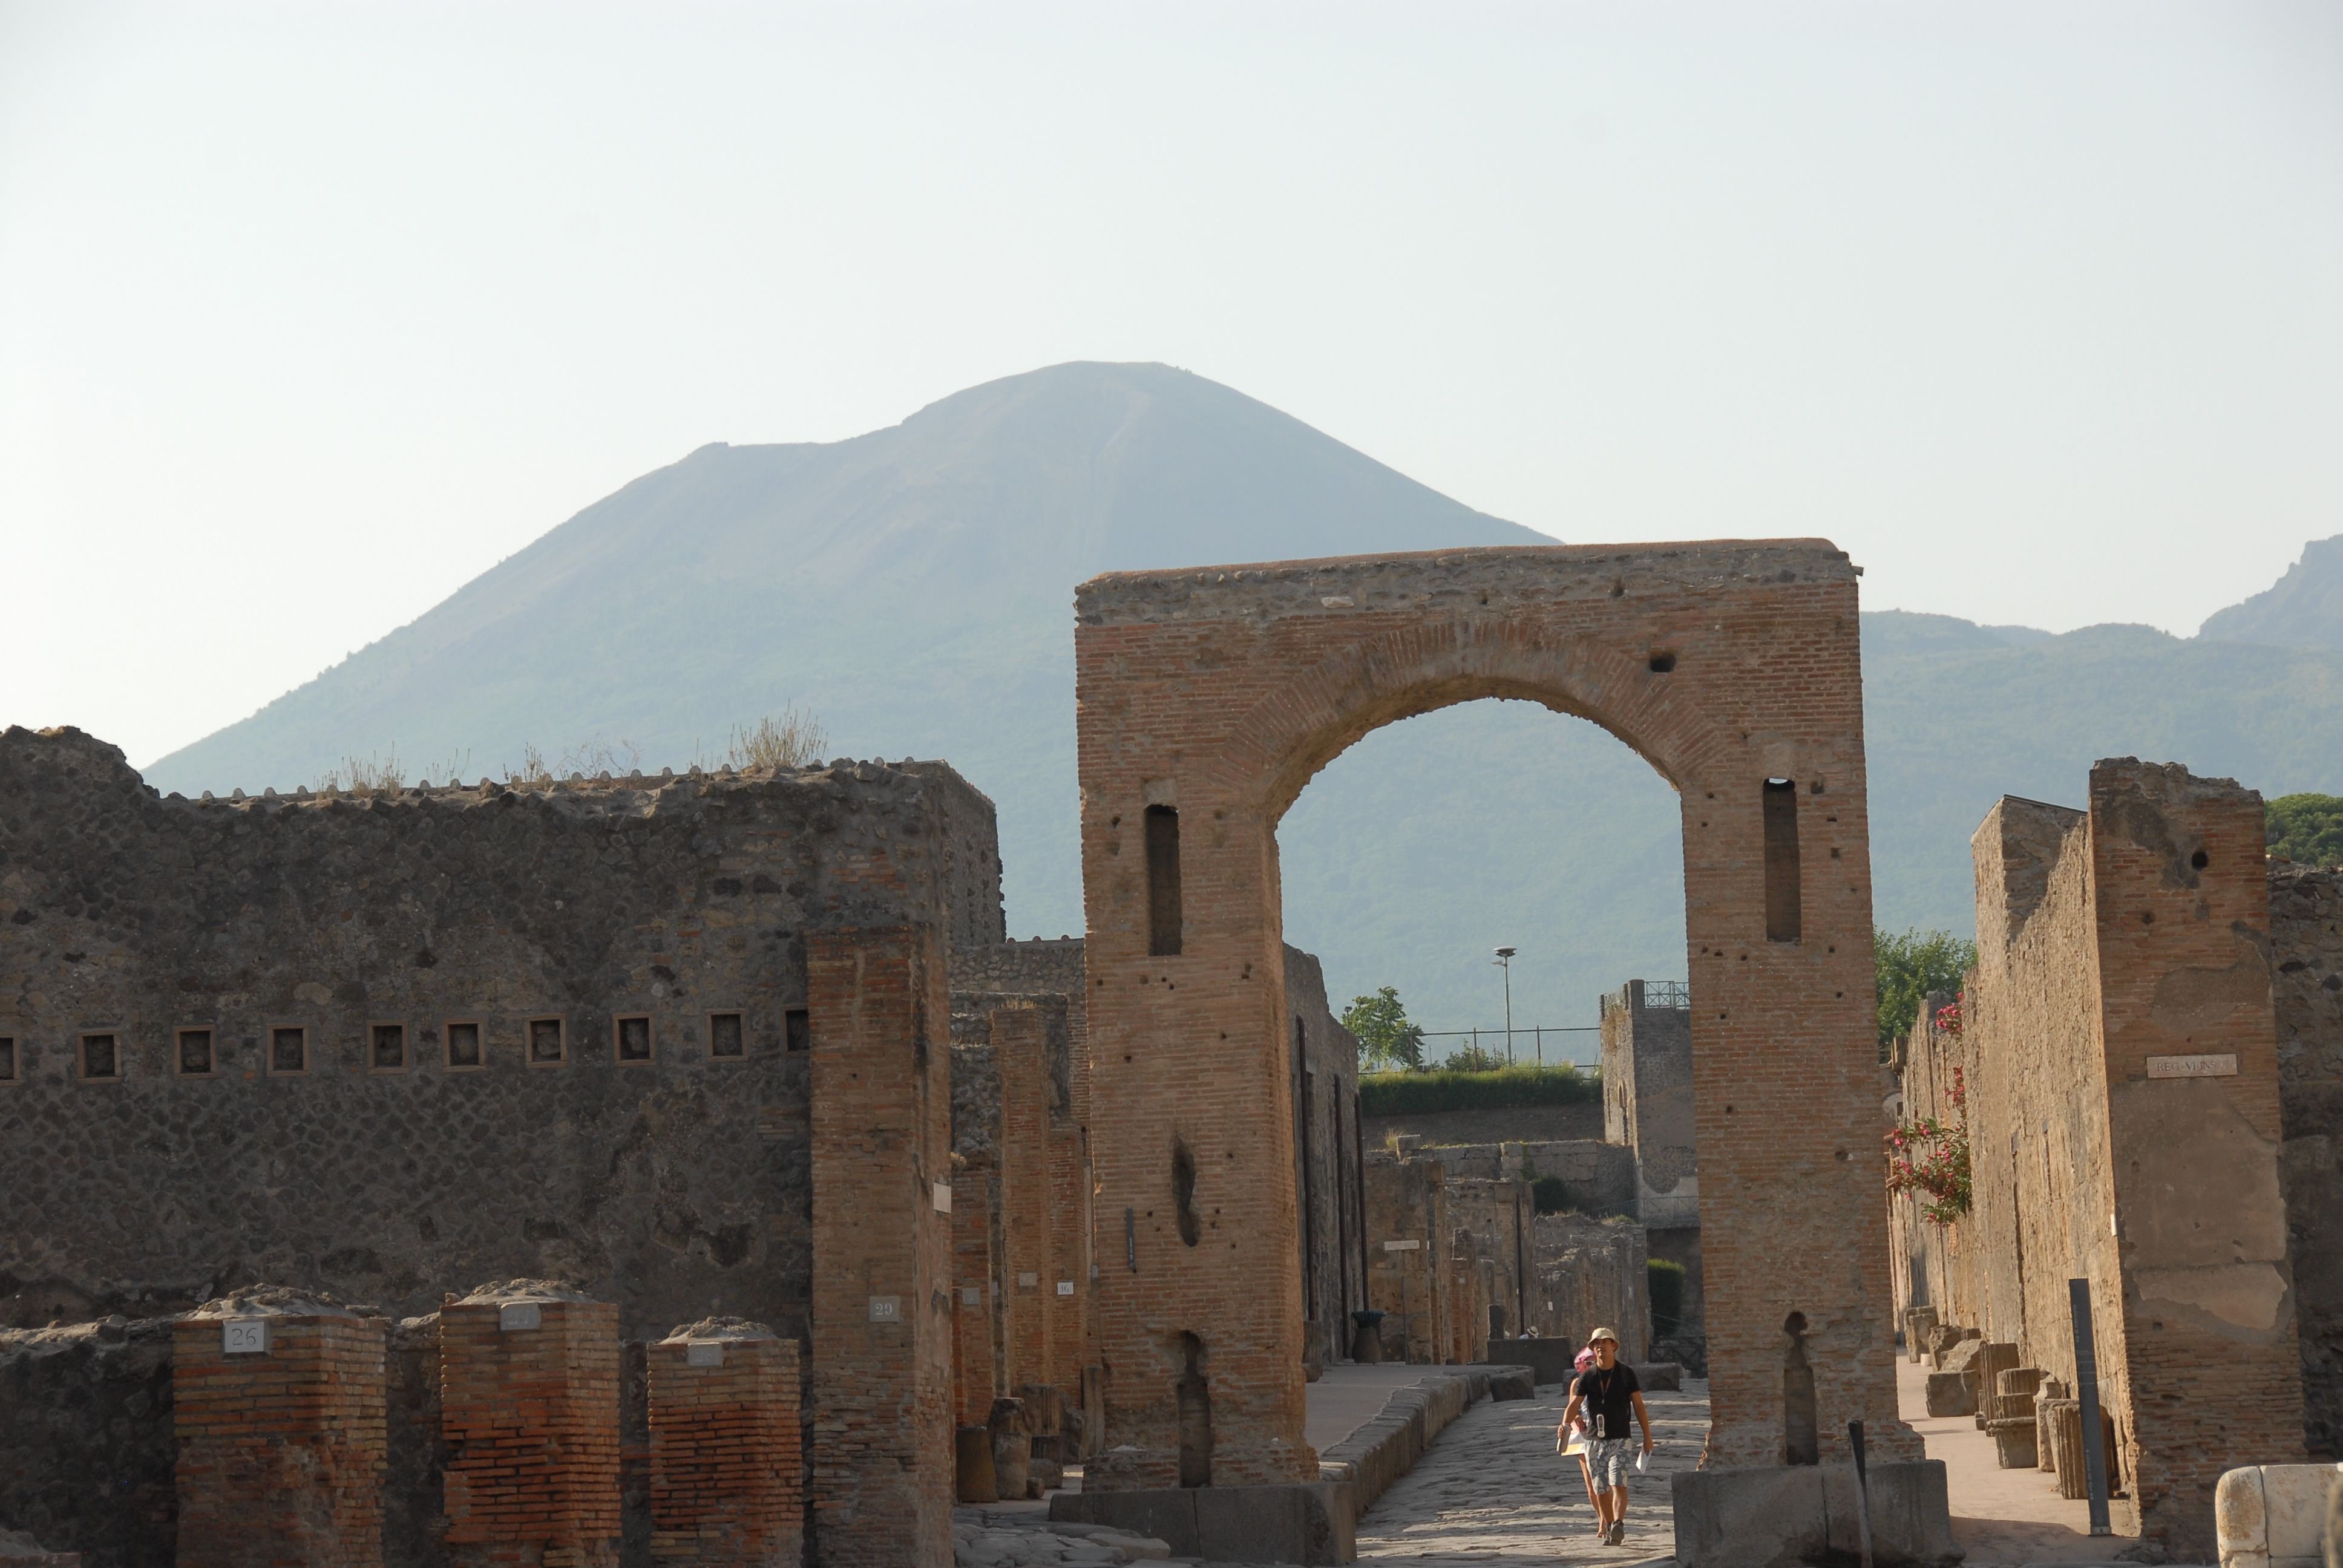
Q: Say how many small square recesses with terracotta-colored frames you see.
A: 10